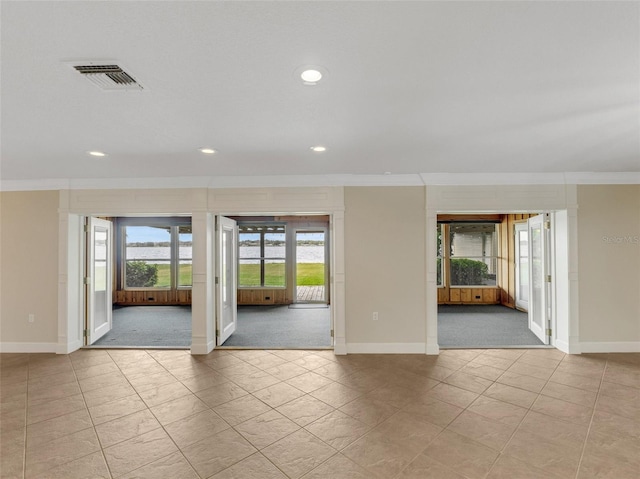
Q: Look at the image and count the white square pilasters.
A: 5